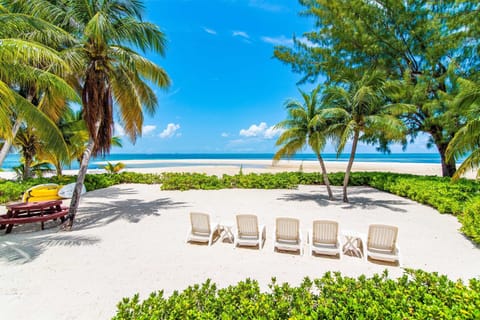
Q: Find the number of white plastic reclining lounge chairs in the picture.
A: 5